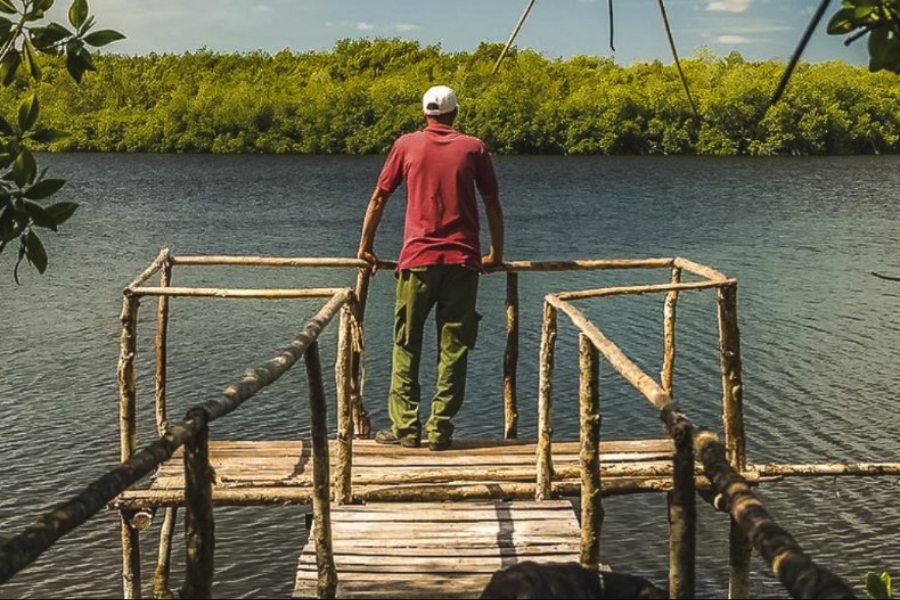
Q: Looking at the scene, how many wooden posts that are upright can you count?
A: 12